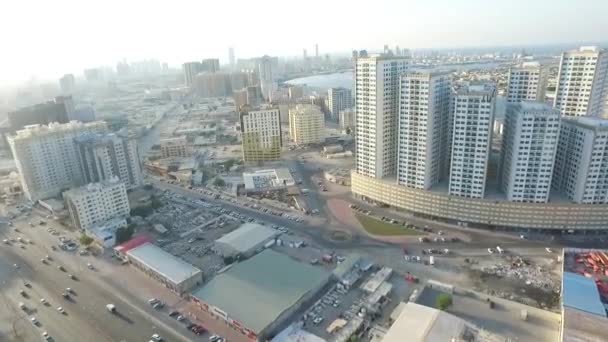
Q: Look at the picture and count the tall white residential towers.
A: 7